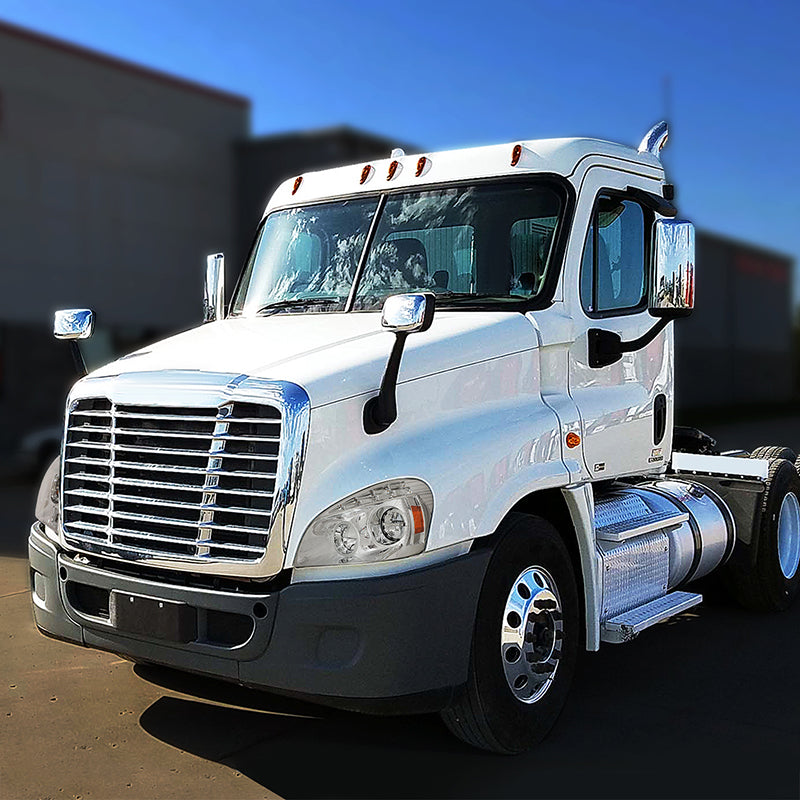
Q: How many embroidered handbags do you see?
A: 0